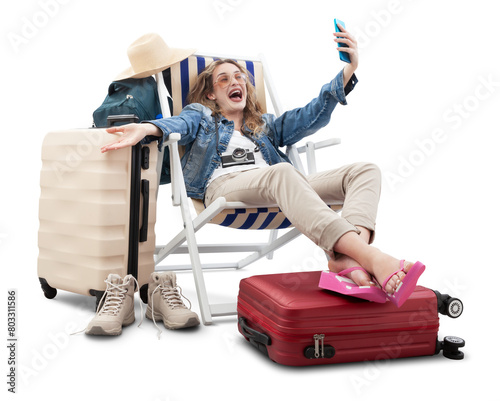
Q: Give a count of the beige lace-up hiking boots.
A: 2